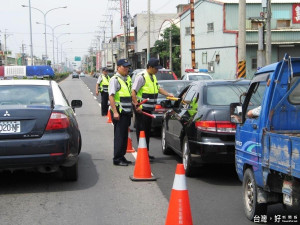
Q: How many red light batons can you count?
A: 2